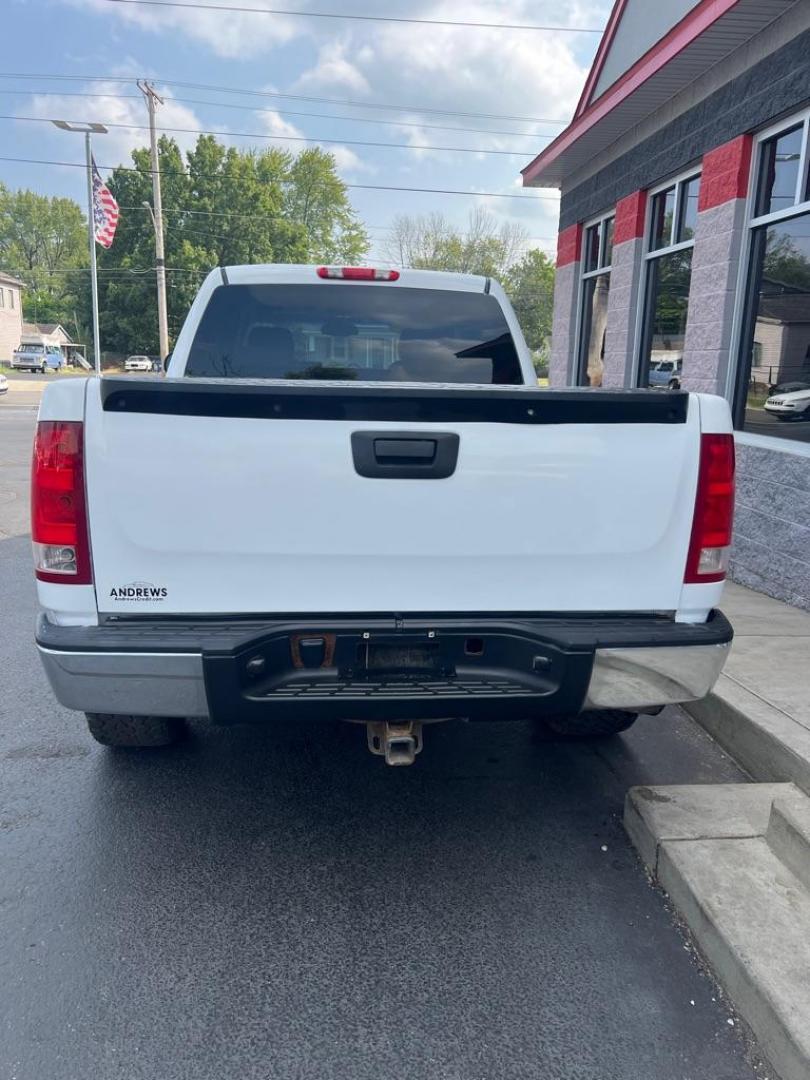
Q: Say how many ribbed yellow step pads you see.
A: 0